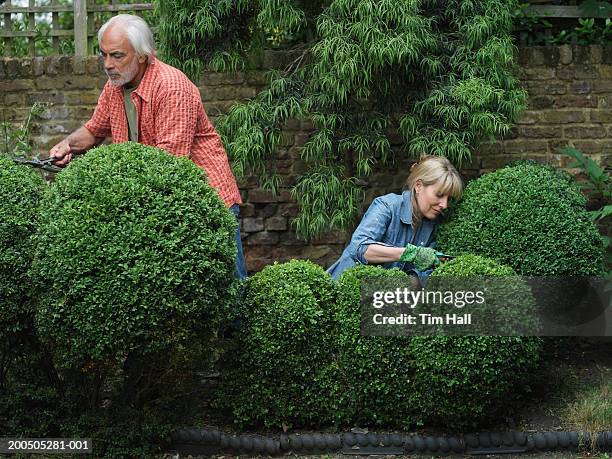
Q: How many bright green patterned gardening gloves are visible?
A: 1